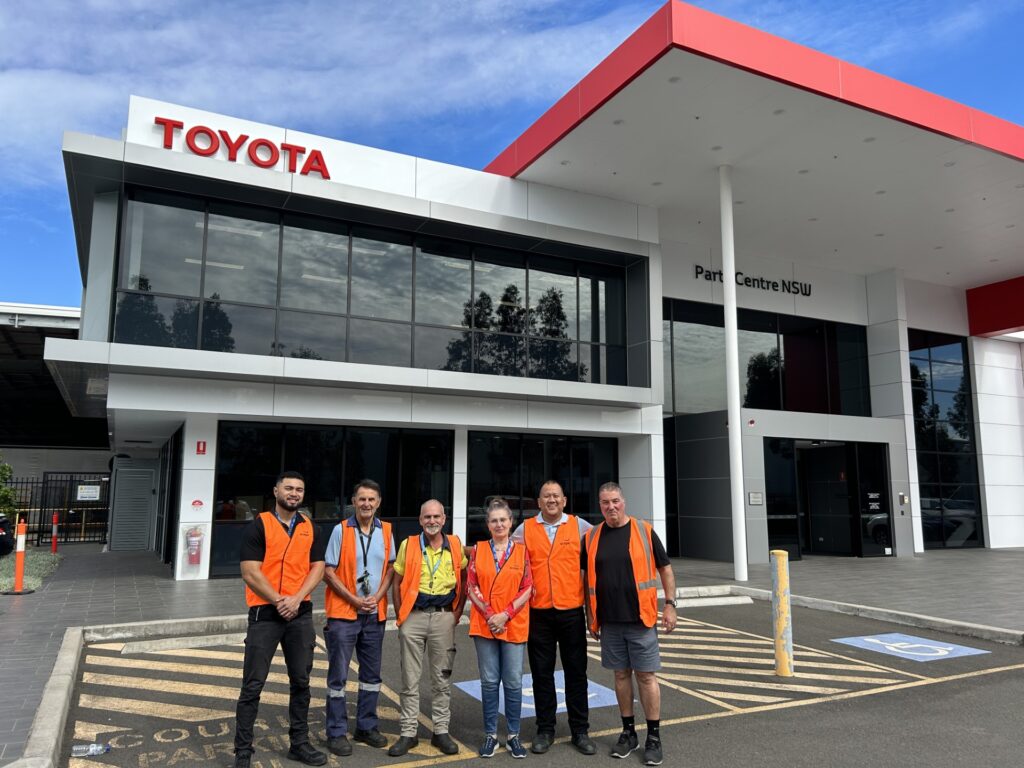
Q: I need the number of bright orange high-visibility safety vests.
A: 6